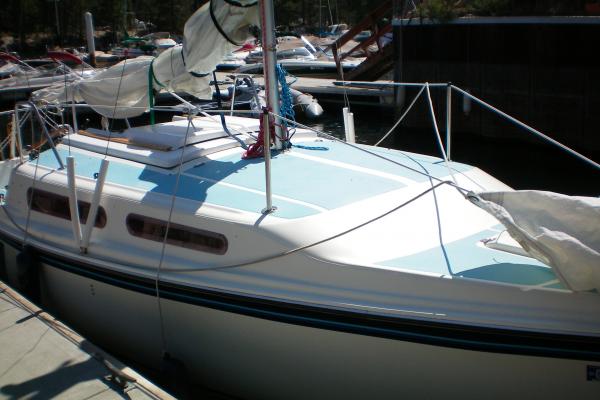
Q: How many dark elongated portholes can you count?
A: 2